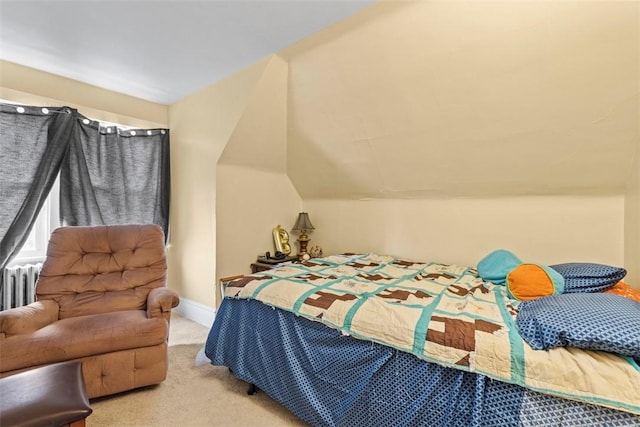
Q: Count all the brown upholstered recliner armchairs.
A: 1